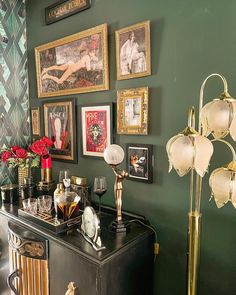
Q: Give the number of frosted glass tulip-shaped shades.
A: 3